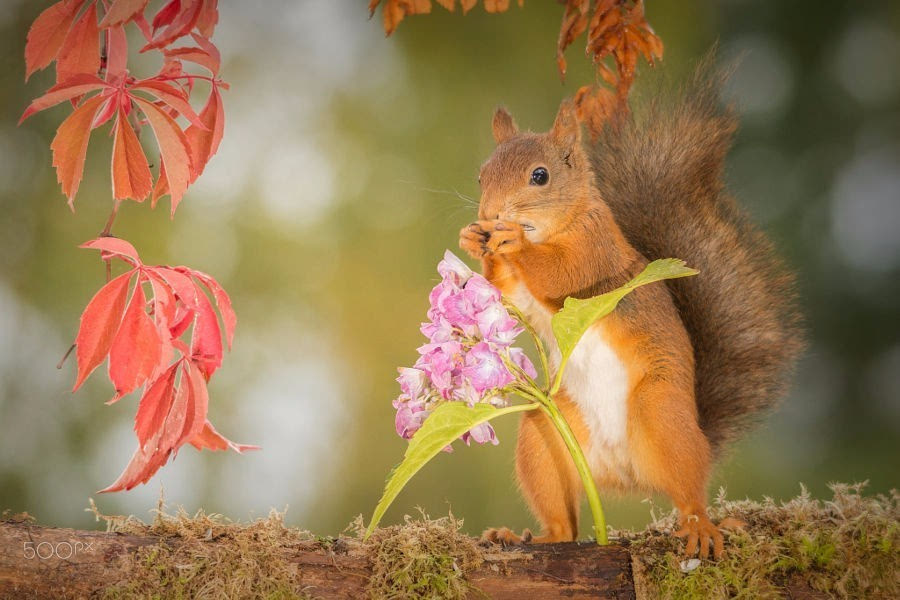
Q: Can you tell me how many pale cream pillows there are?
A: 0